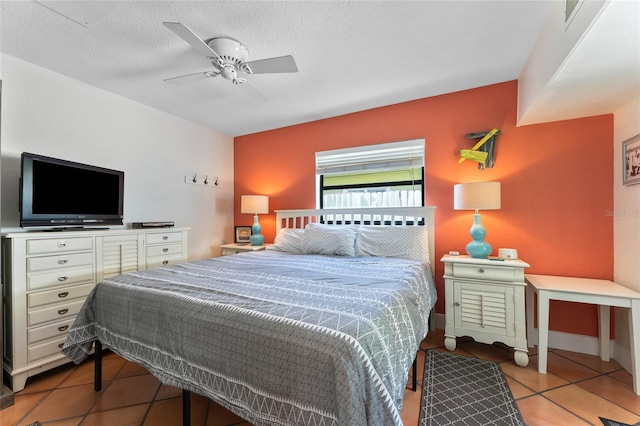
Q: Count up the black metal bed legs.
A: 3